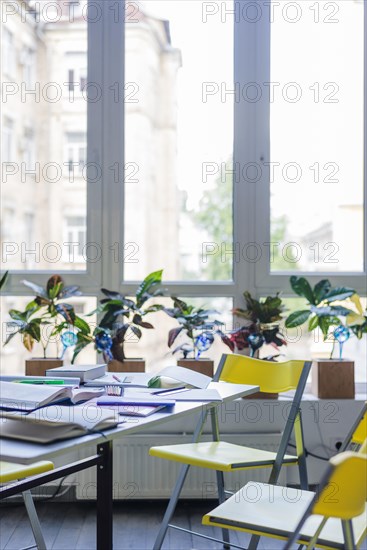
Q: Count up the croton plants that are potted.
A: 5